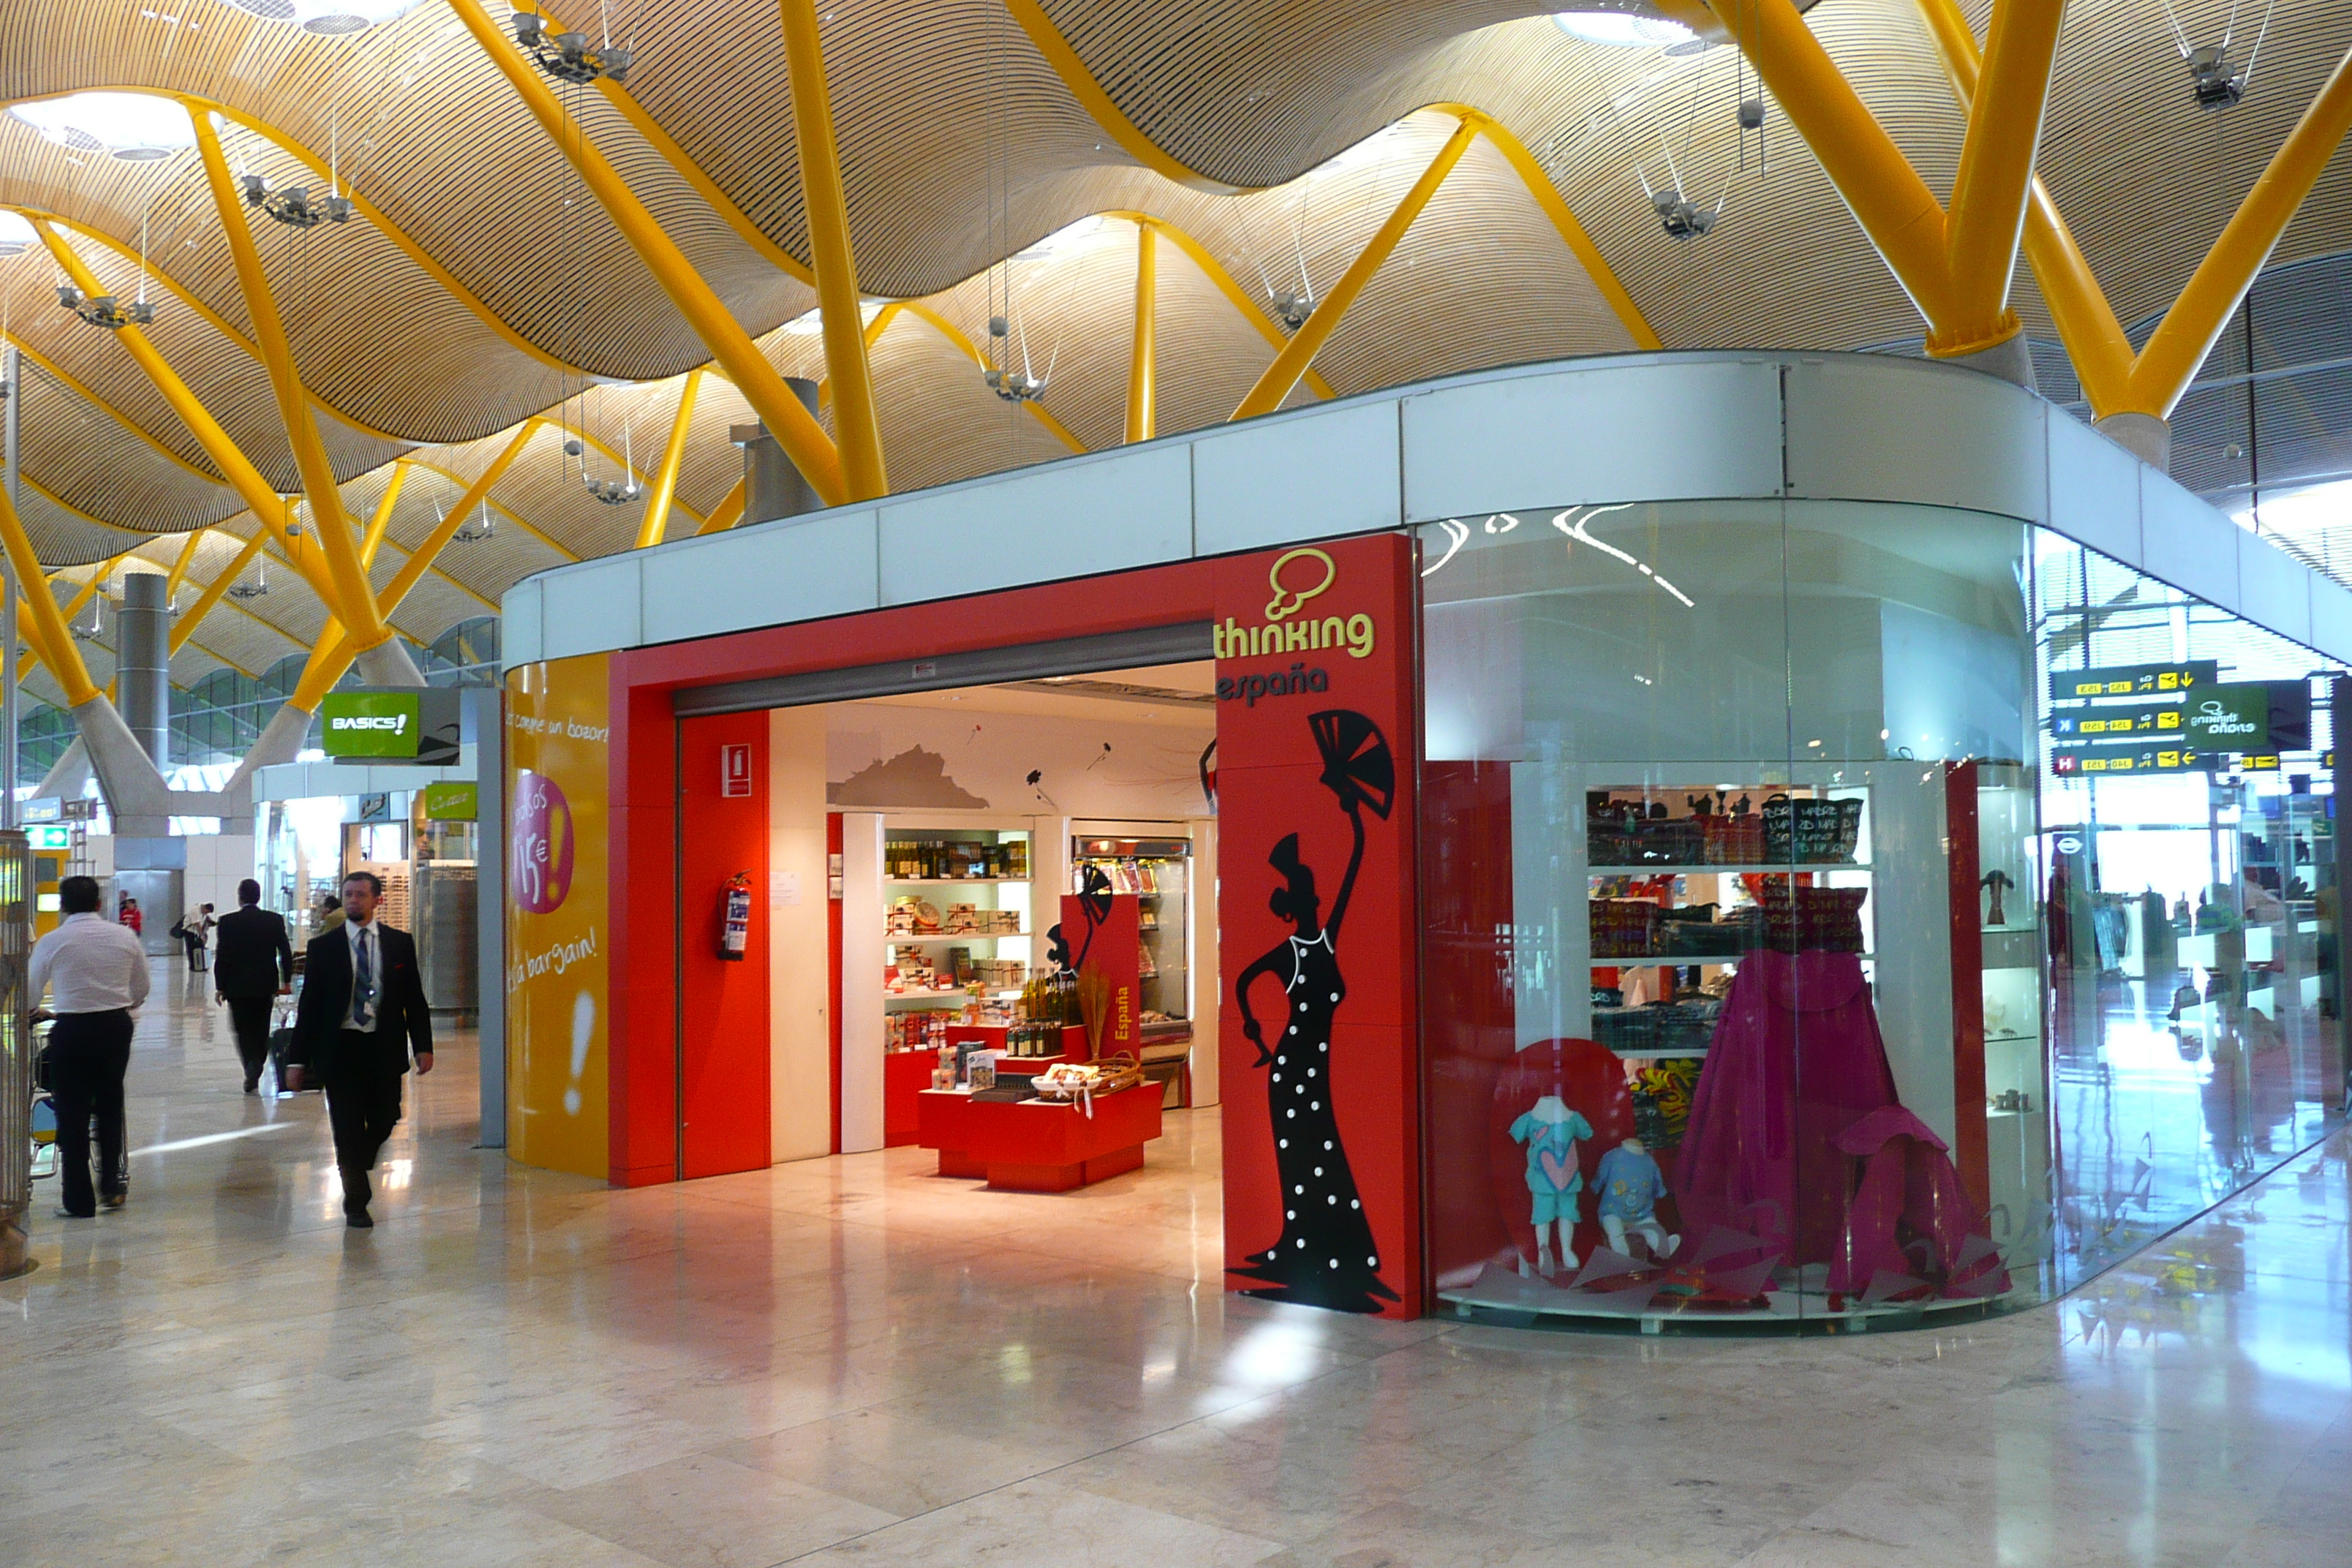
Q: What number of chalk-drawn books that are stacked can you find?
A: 0